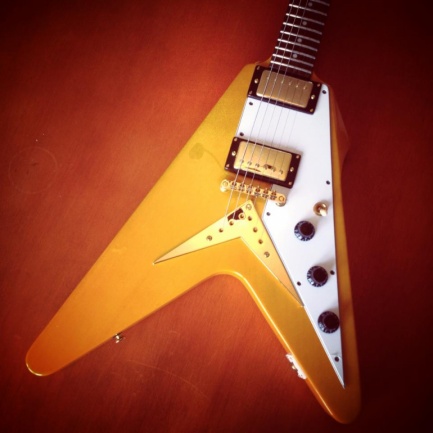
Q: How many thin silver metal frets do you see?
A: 9